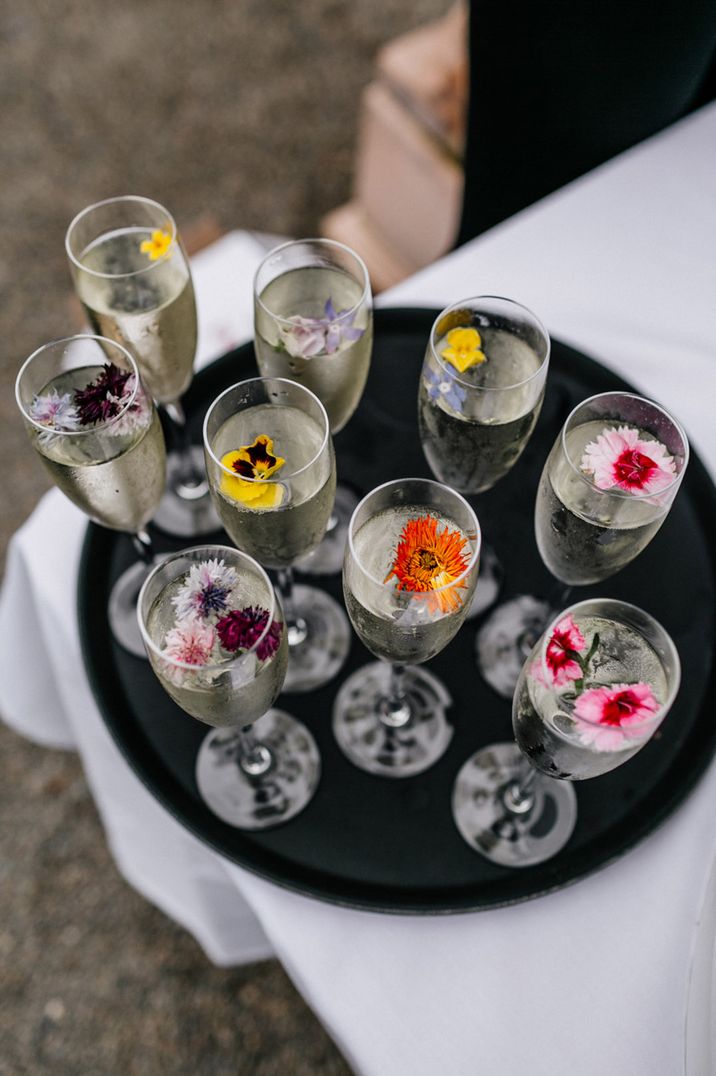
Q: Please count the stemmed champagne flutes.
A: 9